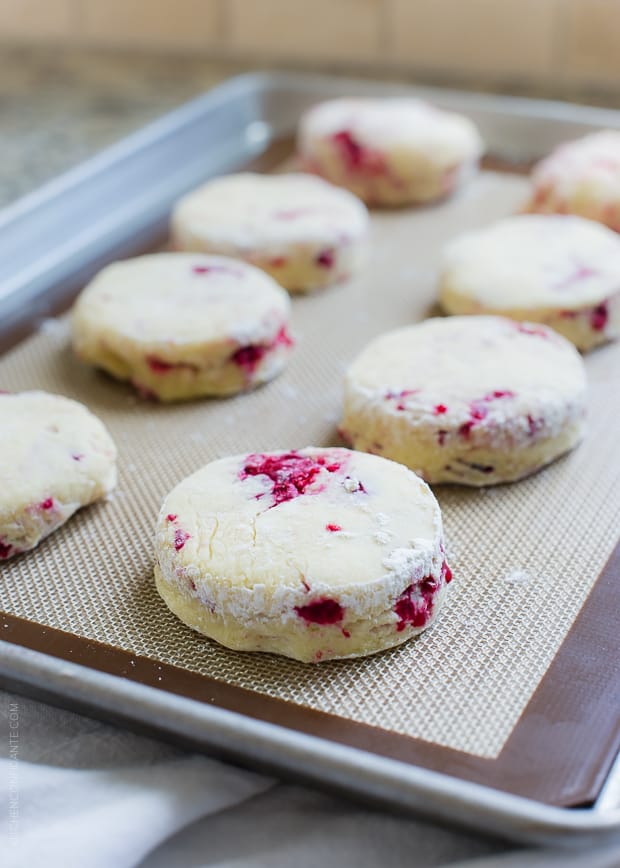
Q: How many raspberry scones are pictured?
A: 8